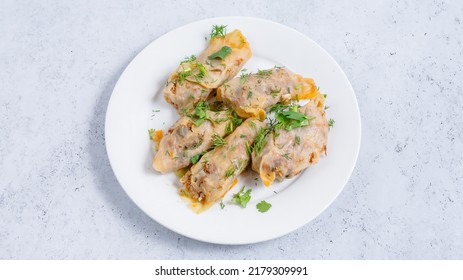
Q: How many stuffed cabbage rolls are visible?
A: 5